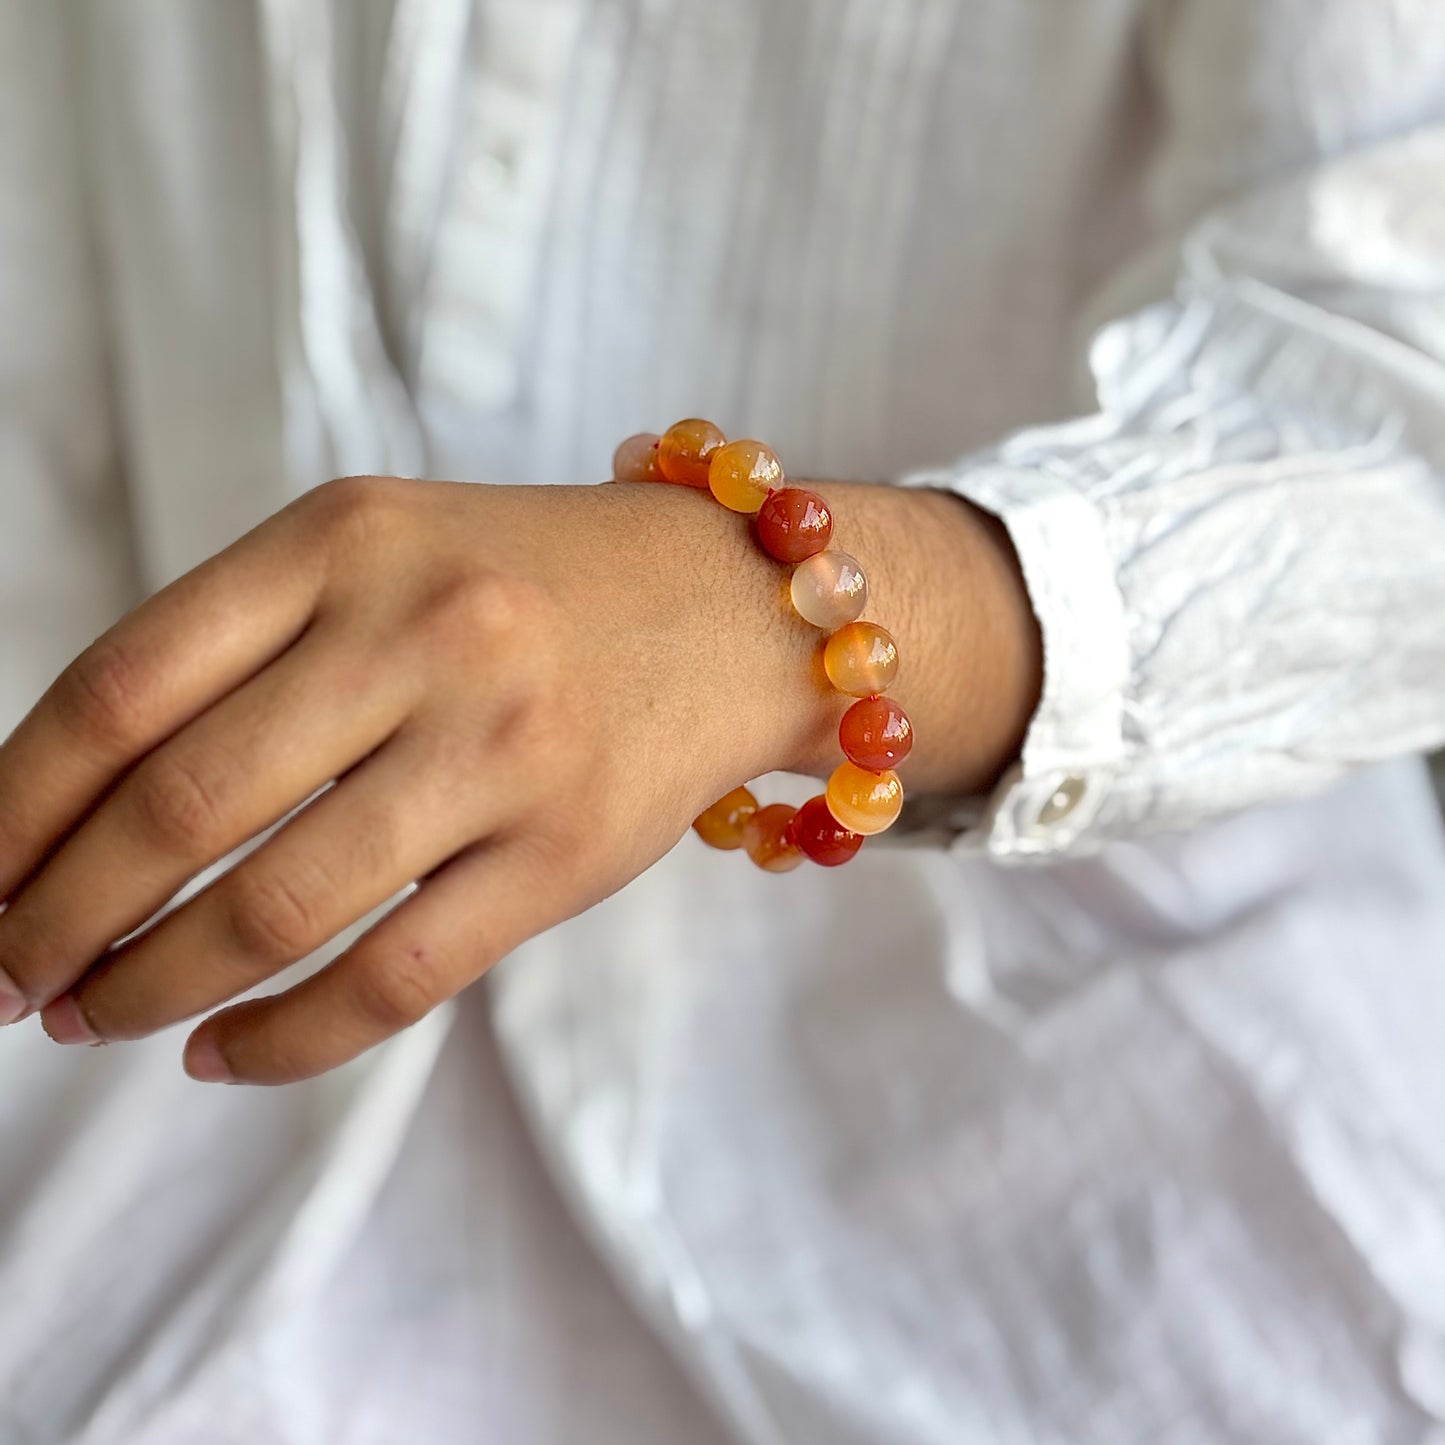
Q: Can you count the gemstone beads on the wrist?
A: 11